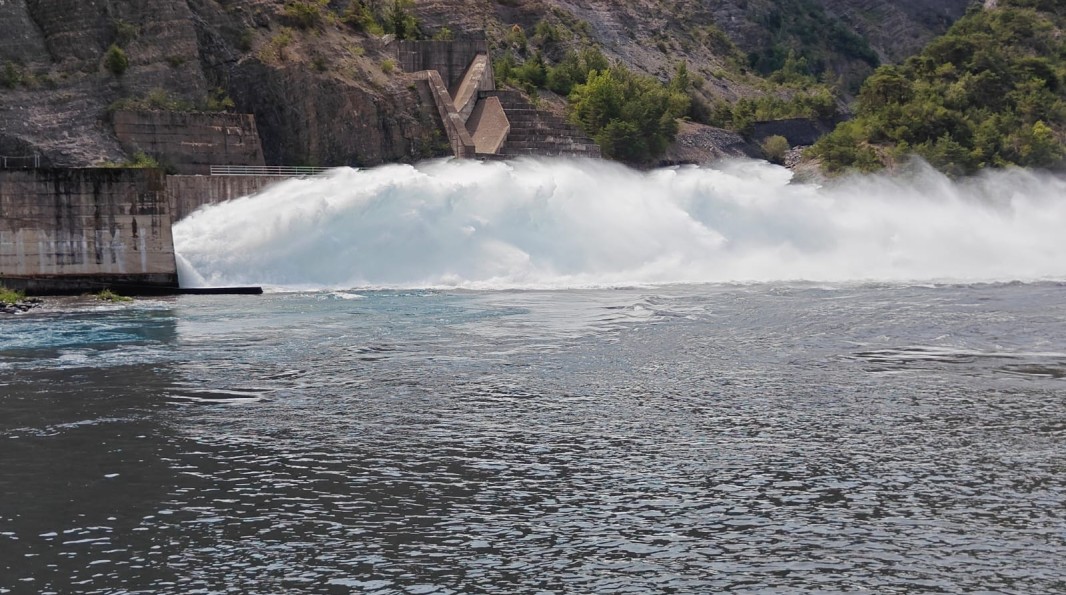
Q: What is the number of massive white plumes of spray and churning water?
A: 1